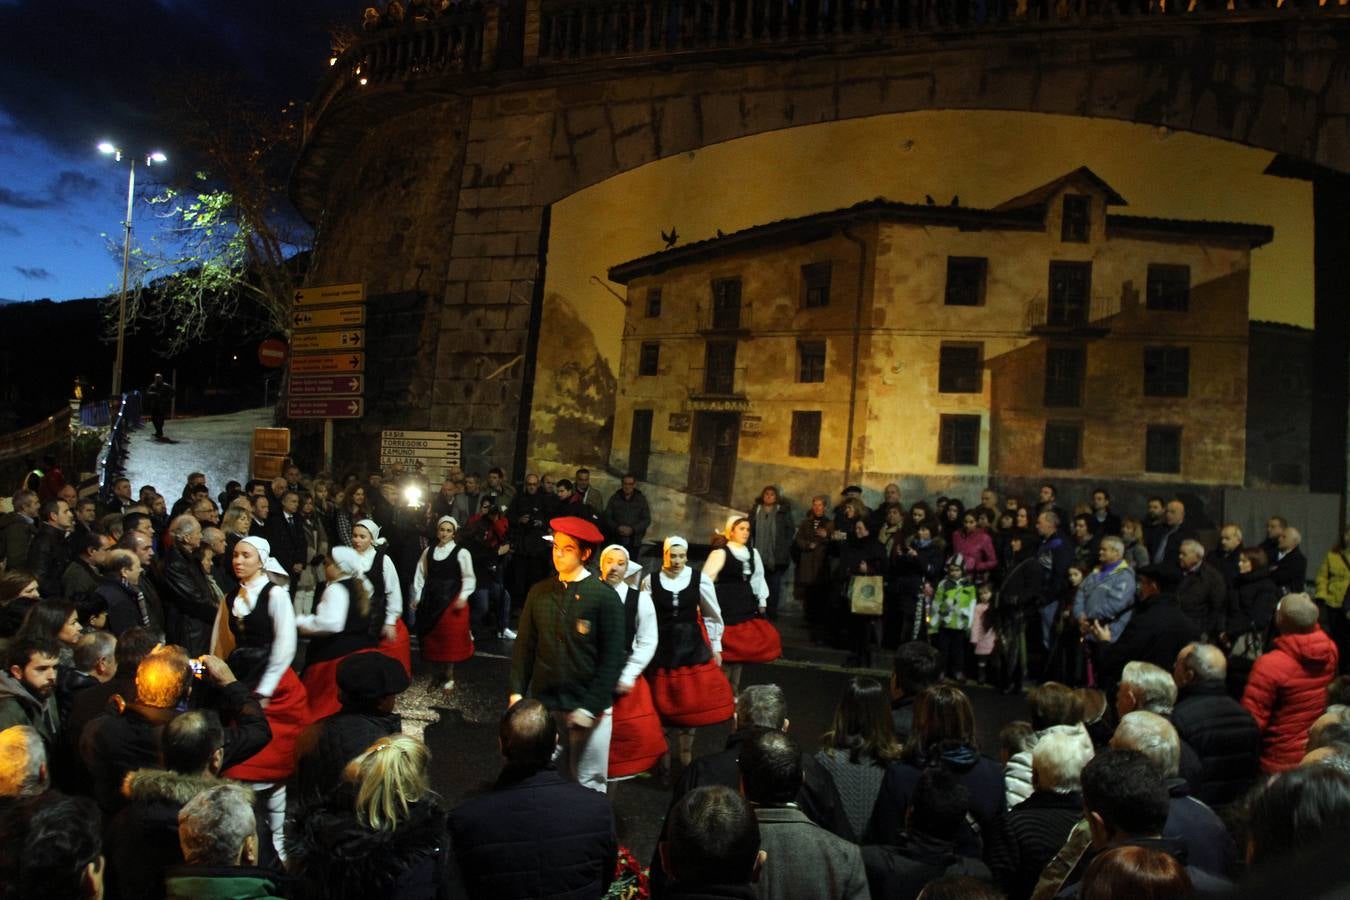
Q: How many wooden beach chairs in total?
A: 0